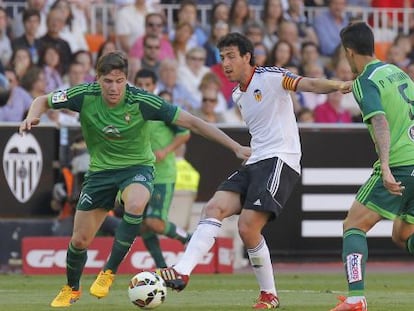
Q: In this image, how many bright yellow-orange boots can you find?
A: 2